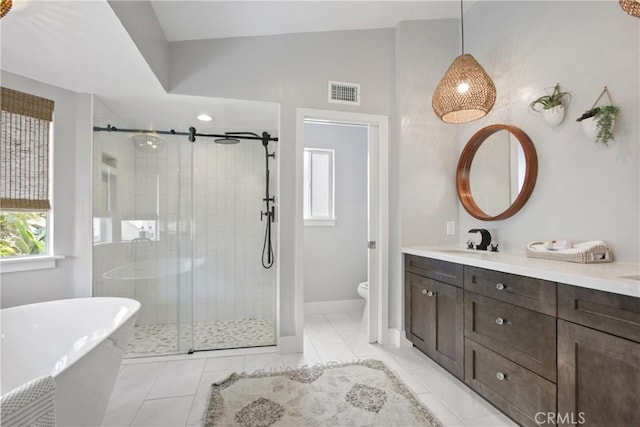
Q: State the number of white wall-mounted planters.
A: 2